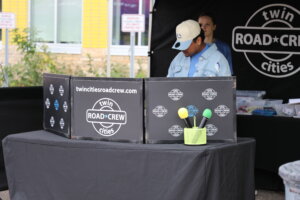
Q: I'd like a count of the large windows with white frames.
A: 2